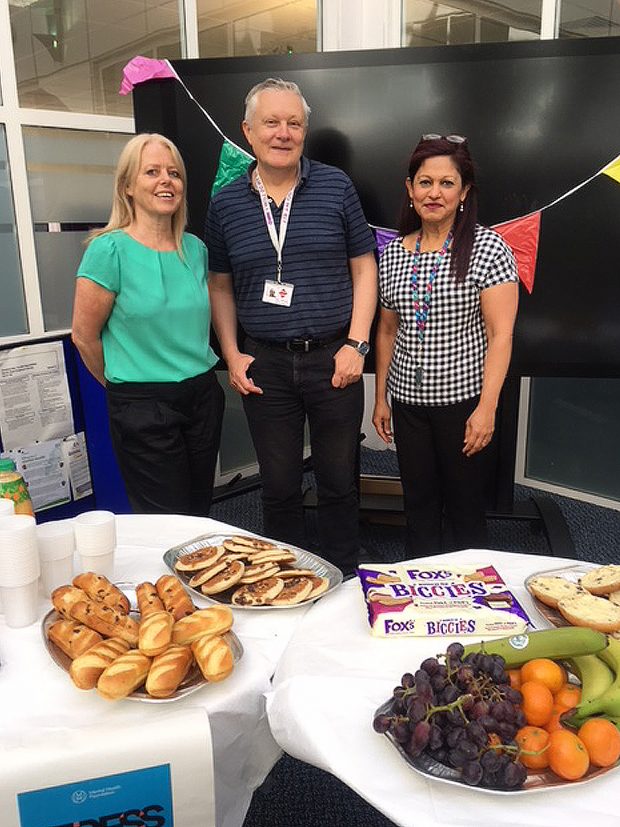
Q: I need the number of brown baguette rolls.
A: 12